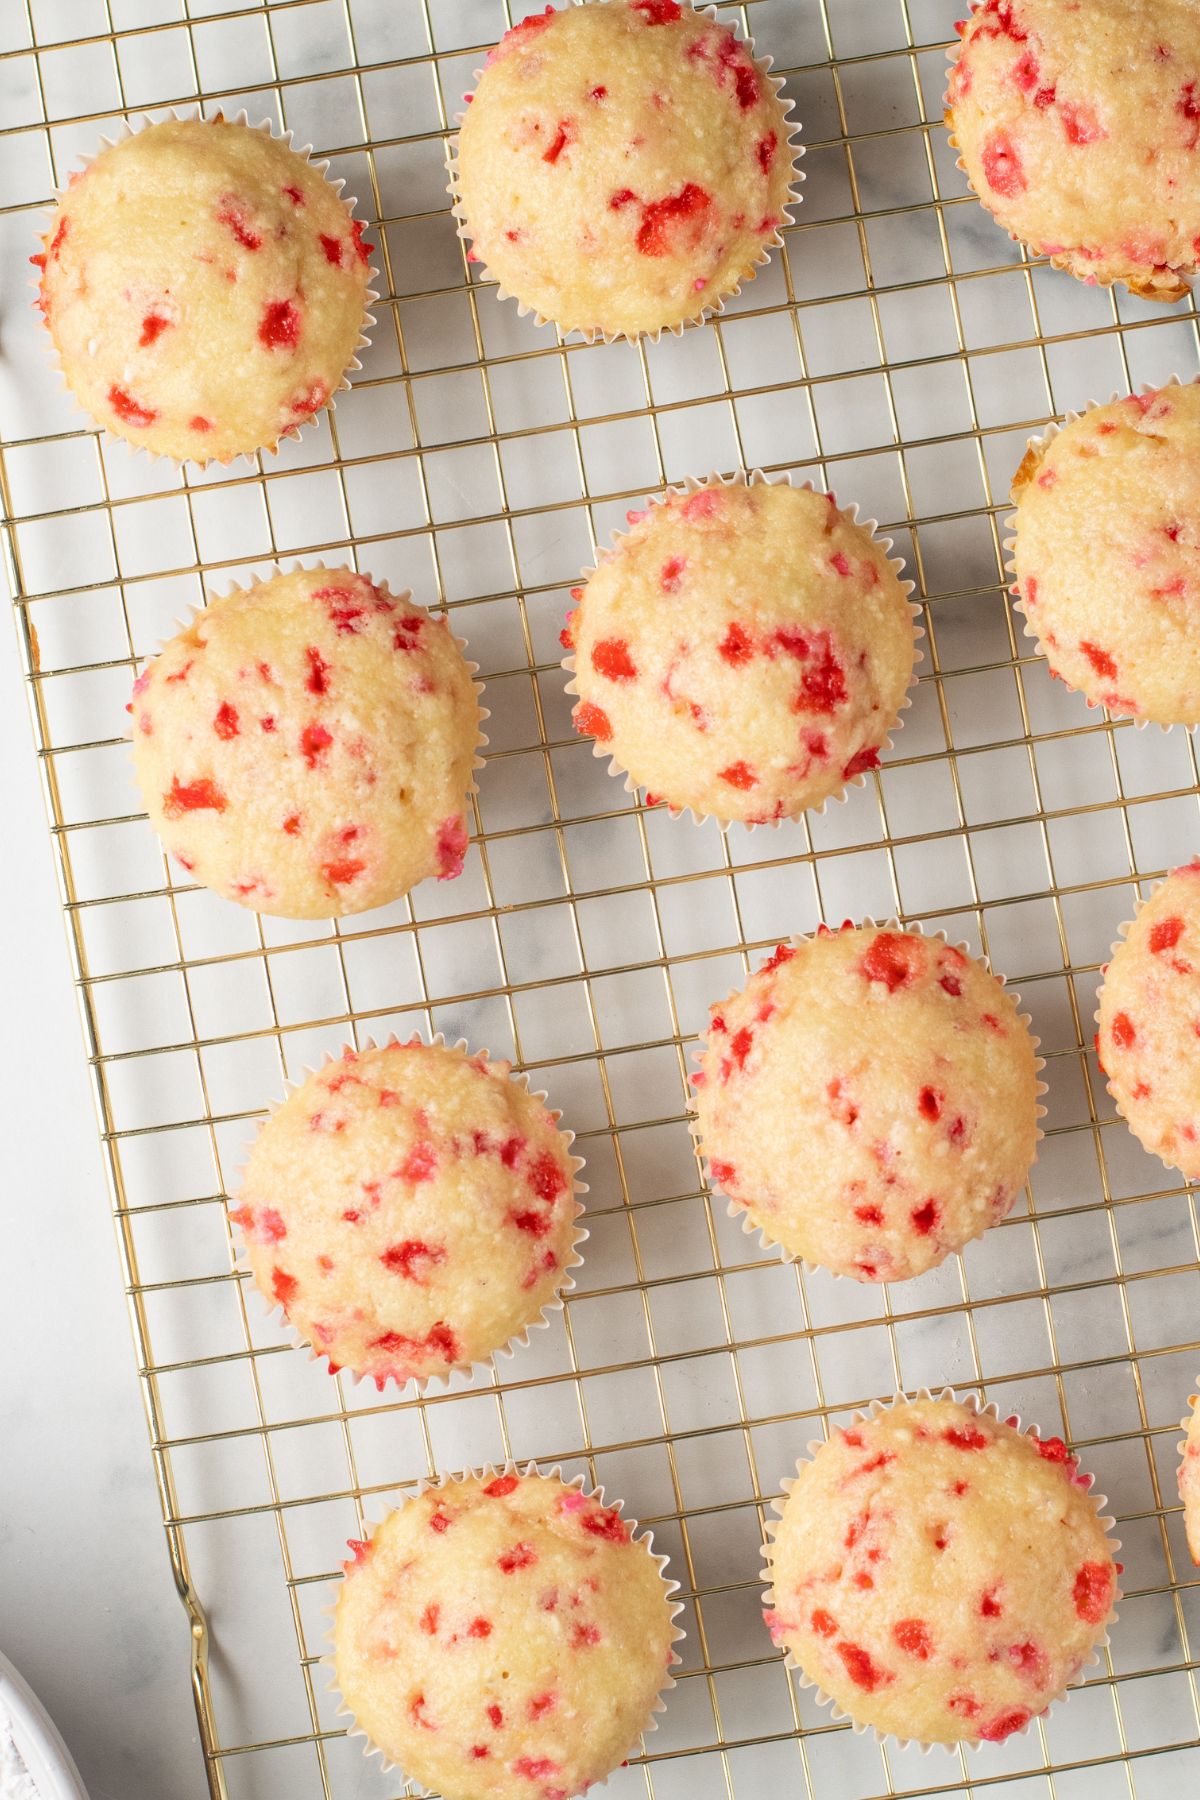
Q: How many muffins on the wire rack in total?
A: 12